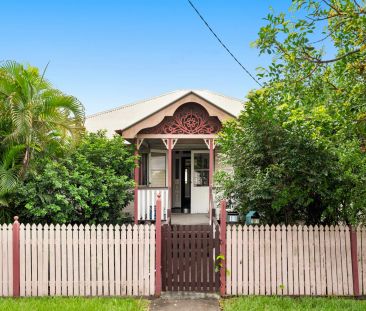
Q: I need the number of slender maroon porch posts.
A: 3